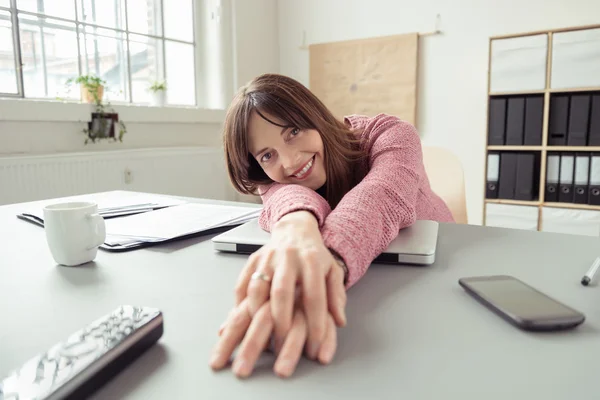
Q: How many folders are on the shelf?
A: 13